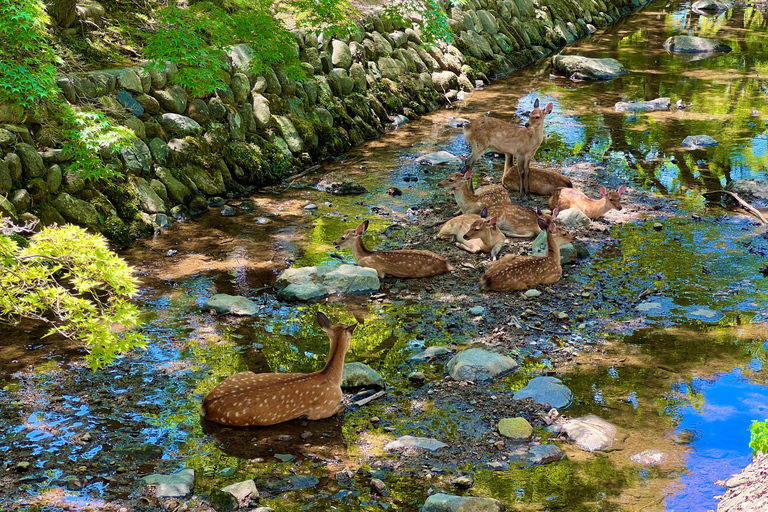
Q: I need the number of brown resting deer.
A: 8